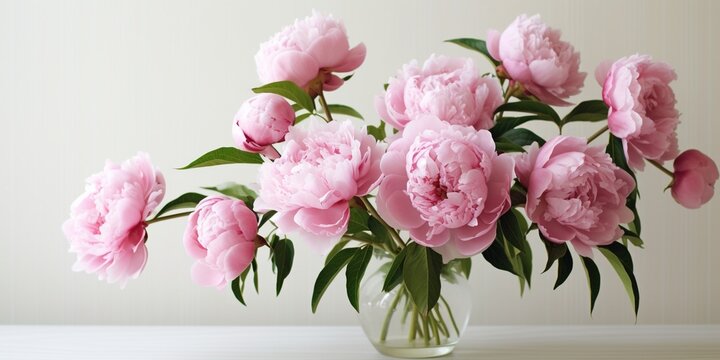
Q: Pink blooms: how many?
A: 11